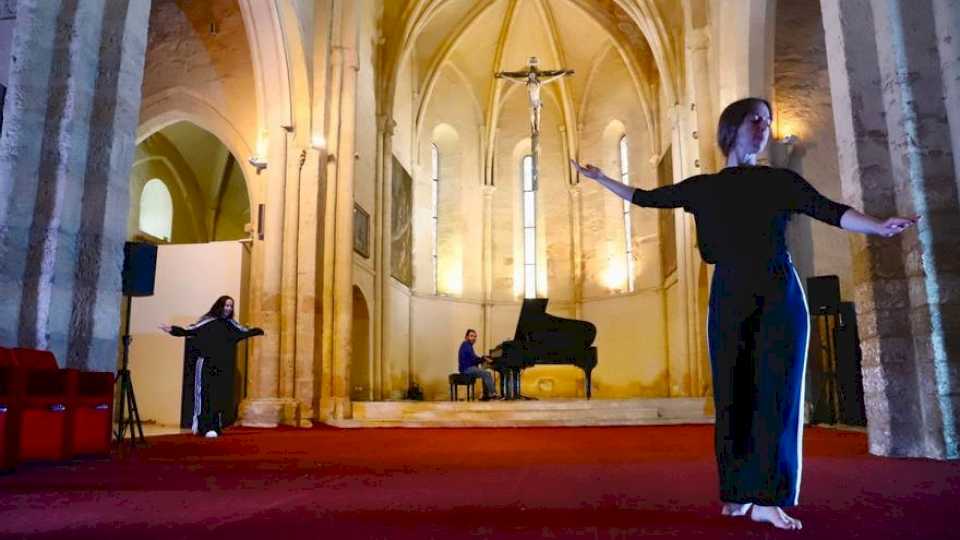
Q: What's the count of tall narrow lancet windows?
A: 3